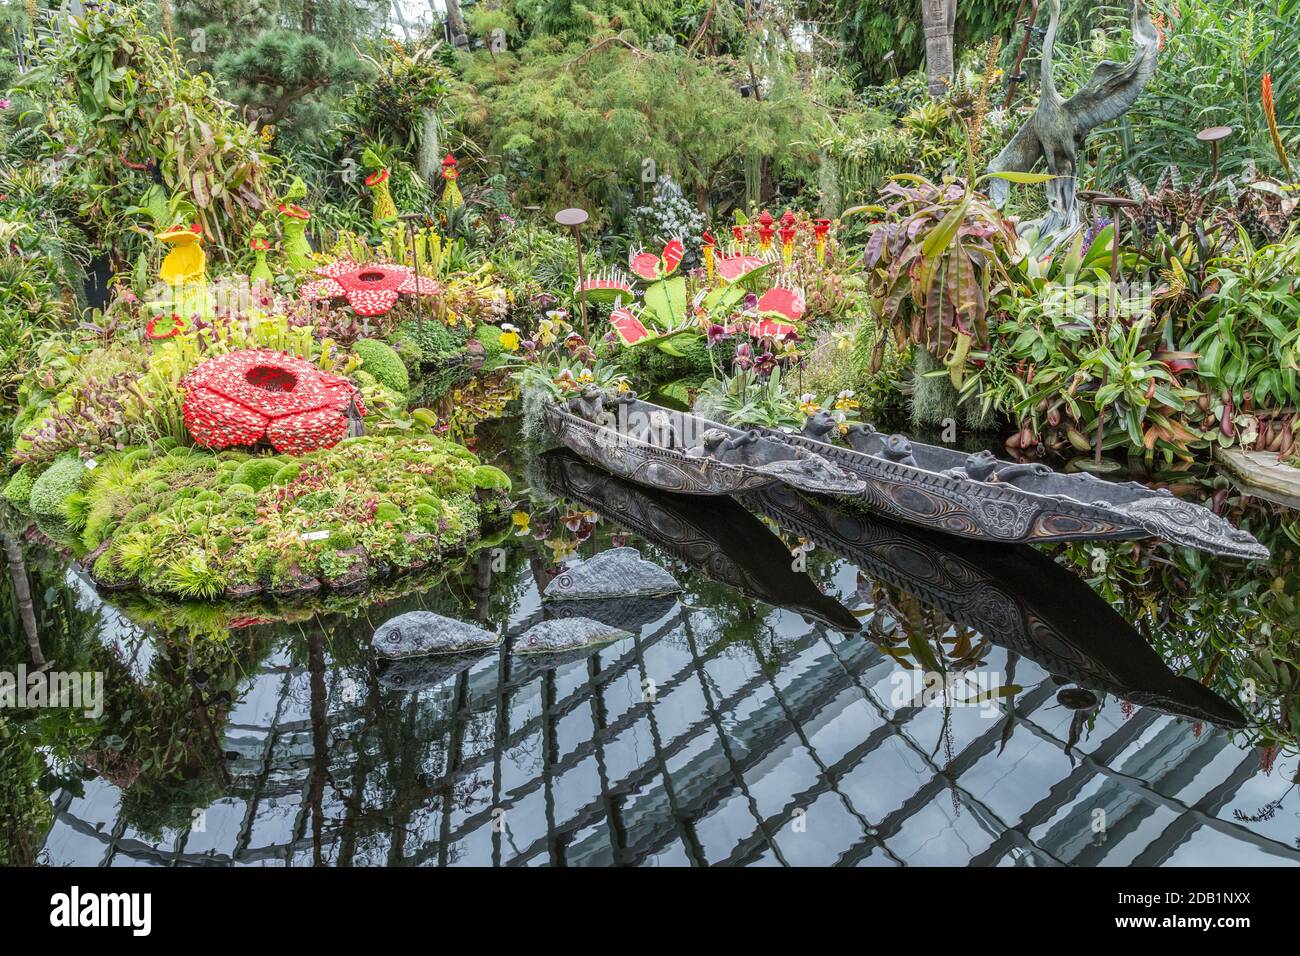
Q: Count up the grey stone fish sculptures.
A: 3